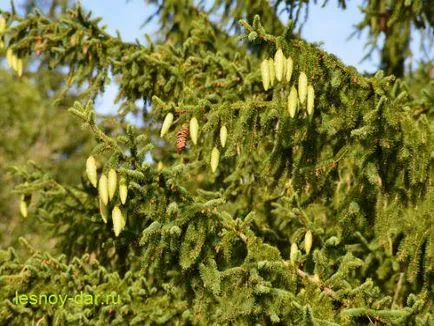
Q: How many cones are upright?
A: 0